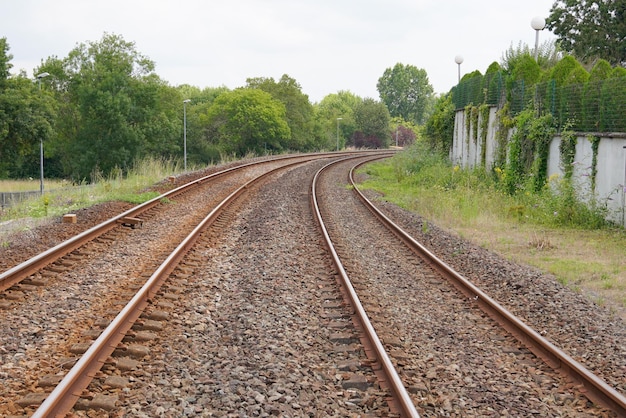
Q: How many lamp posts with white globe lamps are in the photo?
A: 2